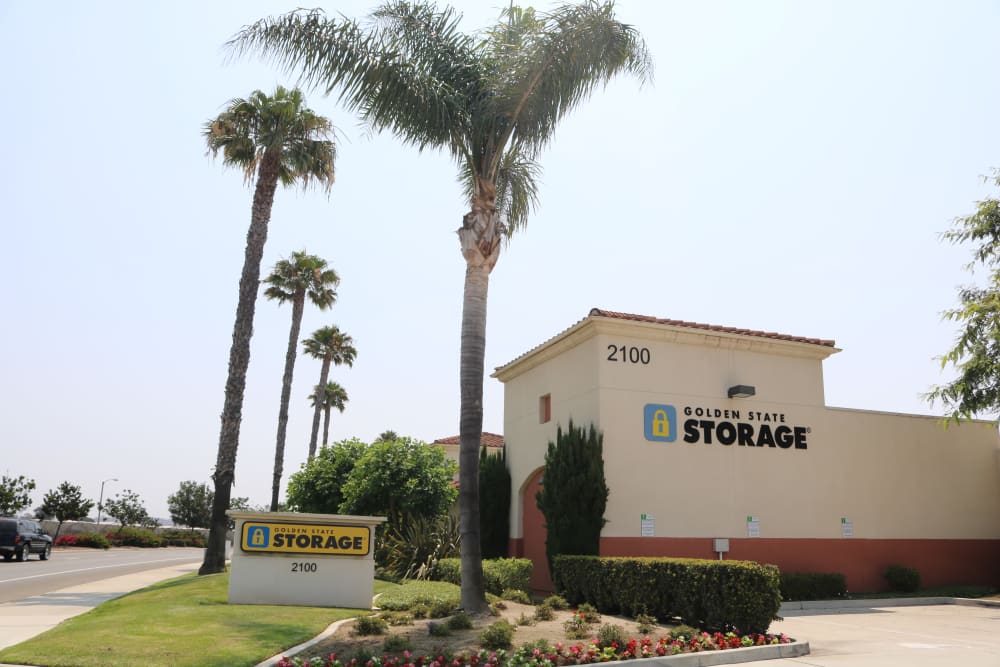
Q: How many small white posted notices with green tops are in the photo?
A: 3